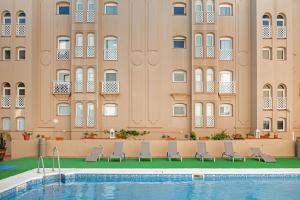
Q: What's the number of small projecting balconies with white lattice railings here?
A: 3